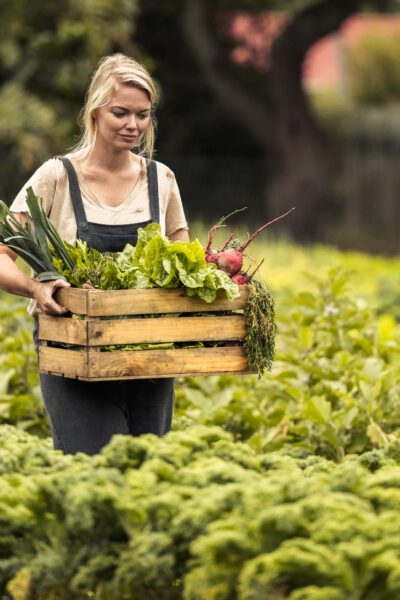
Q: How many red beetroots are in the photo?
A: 3